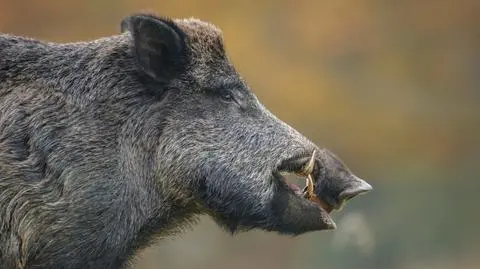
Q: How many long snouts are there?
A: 1